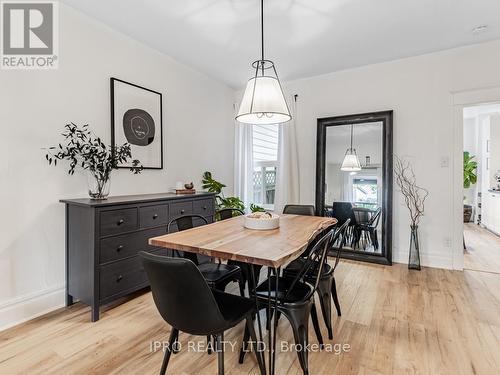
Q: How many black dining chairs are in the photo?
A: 6